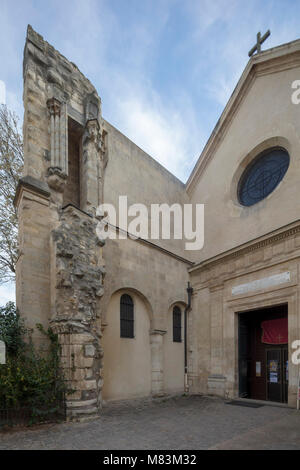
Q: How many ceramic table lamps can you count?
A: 0